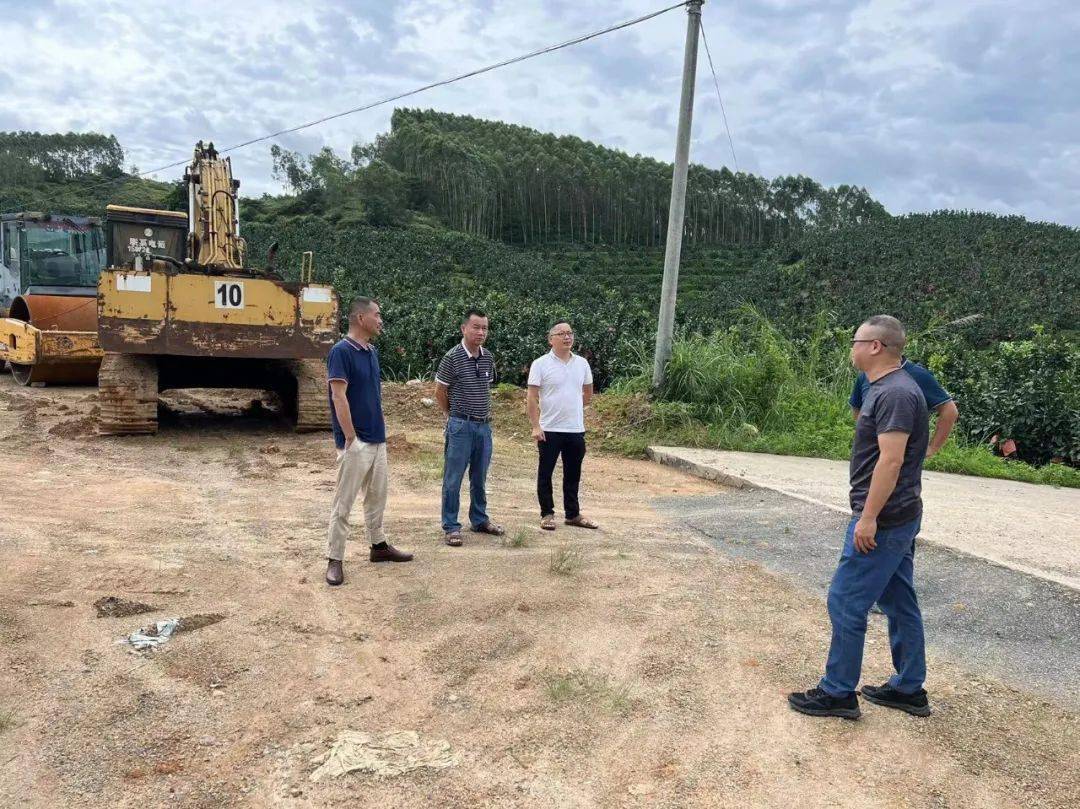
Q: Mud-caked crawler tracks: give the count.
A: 2